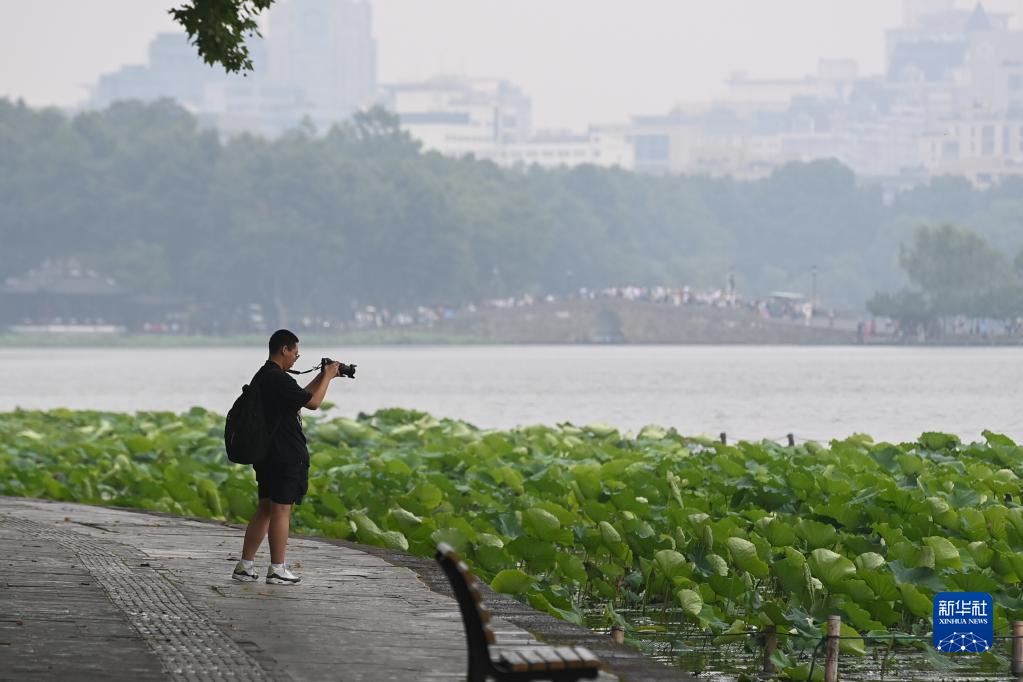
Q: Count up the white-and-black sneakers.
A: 2